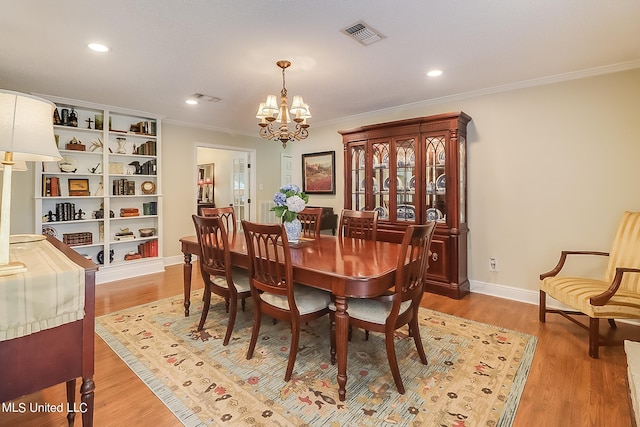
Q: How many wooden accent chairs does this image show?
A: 1